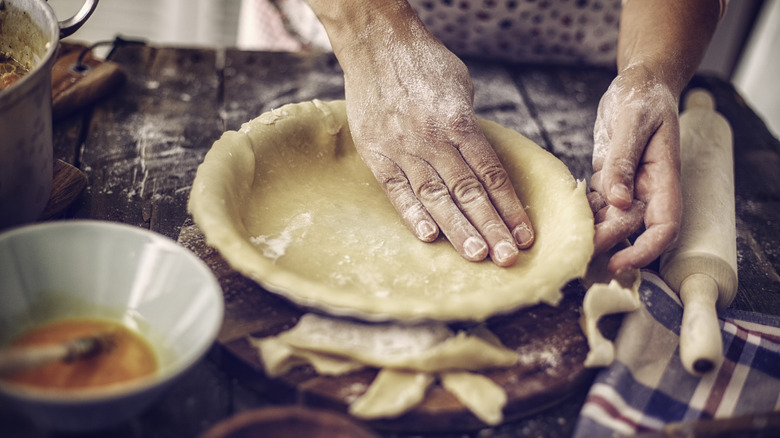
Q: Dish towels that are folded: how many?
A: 1